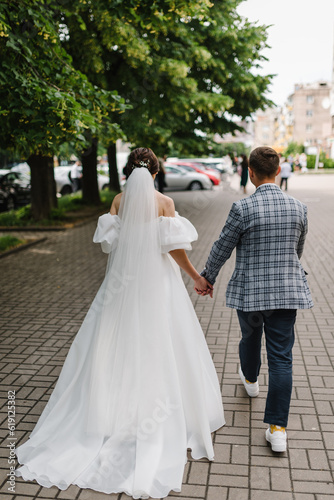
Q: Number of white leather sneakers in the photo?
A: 2